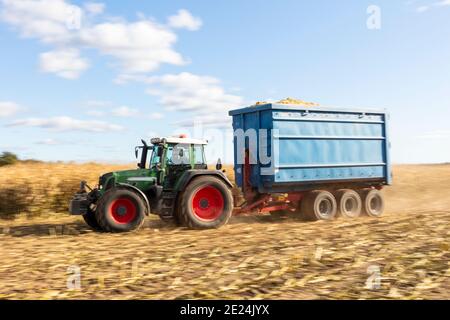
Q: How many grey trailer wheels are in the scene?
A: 3